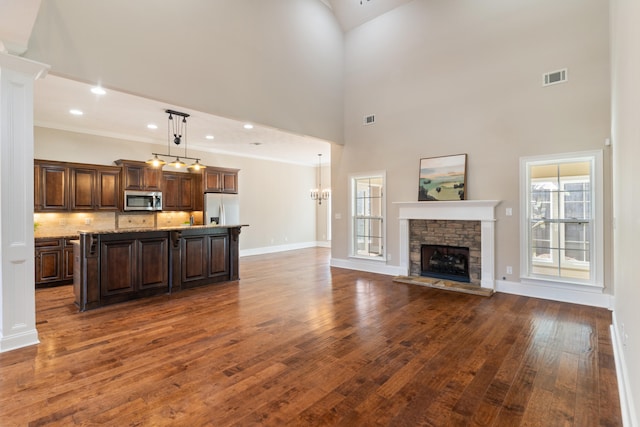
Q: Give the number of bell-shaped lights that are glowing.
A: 3